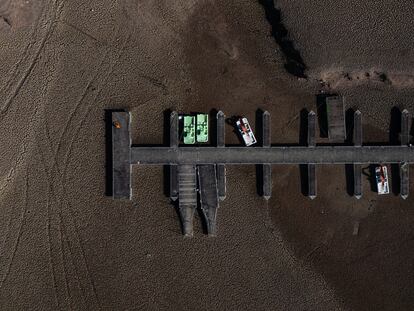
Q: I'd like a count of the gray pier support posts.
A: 12